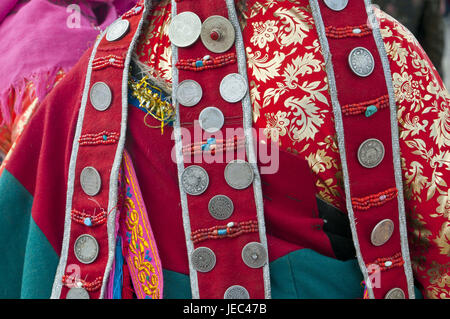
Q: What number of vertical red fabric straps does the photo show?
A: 3